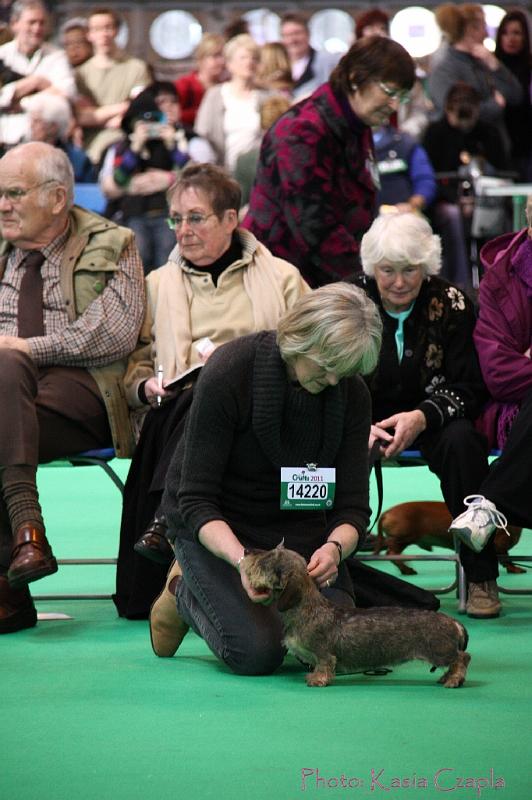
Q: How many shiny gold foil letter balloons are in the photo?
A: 0